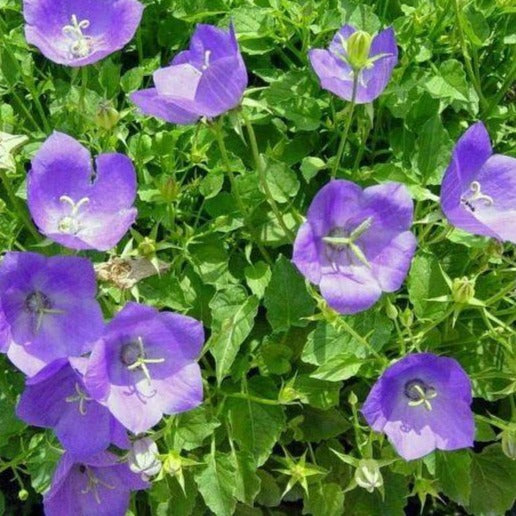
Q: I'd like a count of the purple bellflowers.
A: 11